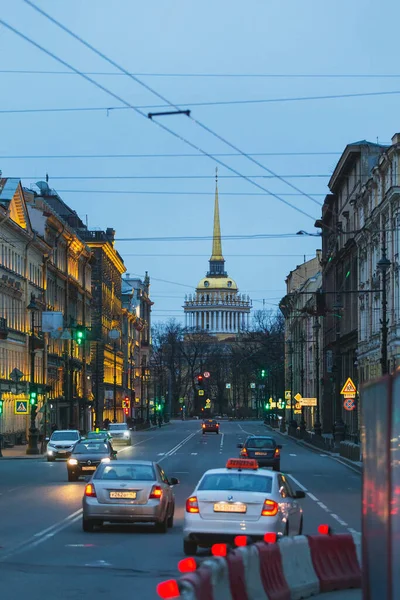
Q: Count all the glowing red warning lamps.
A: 6